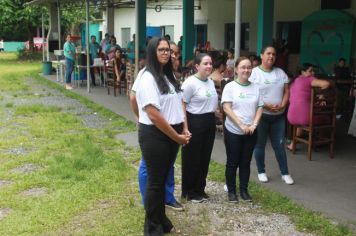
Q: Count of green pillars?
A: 3